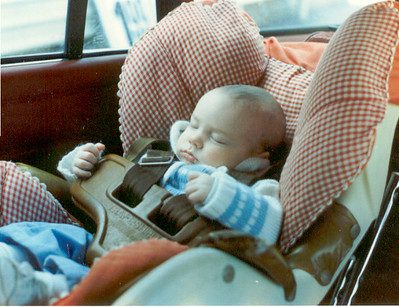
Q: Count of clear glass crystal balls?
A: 0